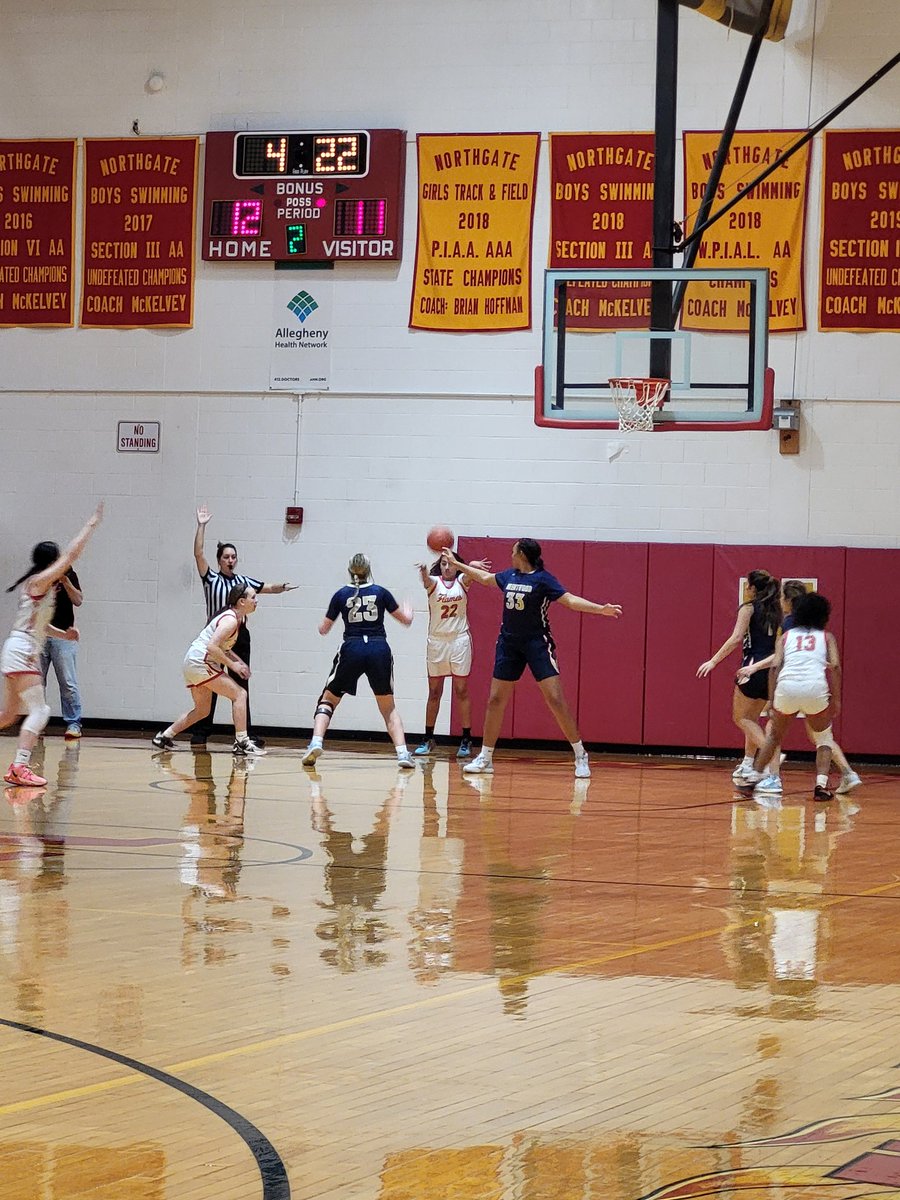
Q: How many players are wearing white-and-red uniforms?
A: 4